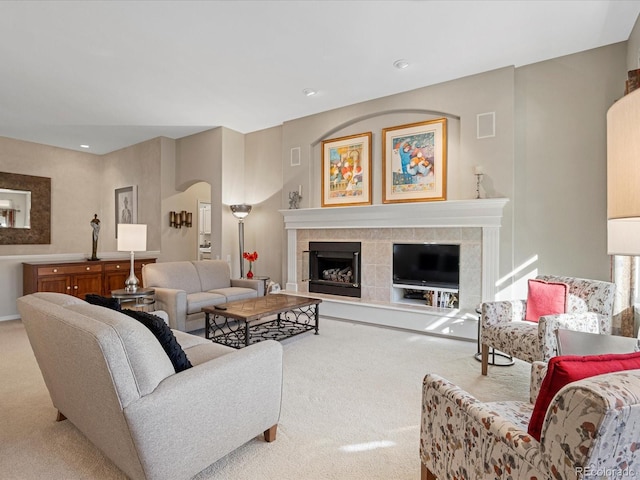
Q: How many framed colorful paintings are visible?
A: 2